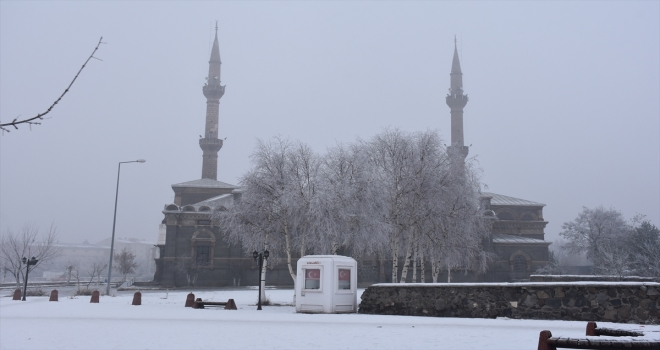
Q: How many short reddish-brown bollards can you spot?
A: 5